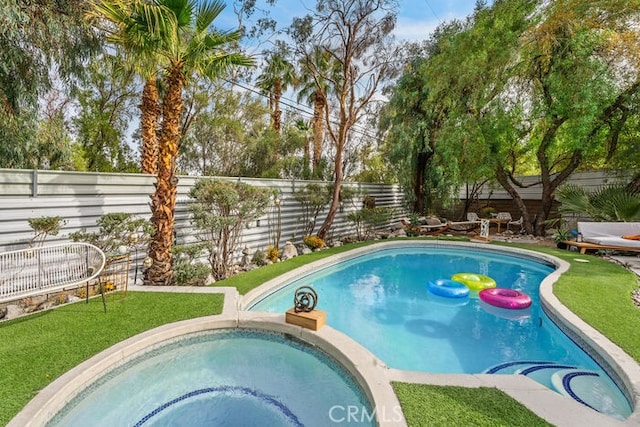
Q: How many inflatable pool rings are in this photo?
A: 3